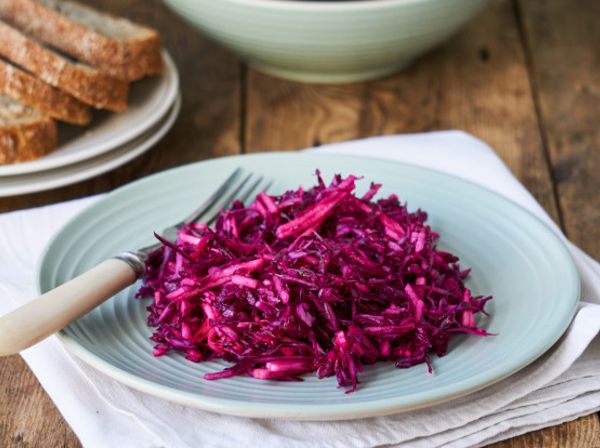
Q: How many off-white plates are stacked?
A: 2